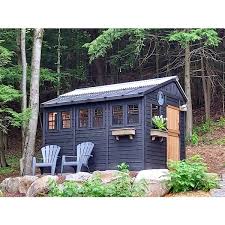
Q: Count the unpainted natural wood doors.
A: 1